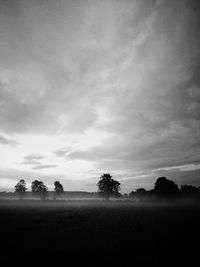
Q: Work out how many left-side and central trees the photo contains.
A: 4